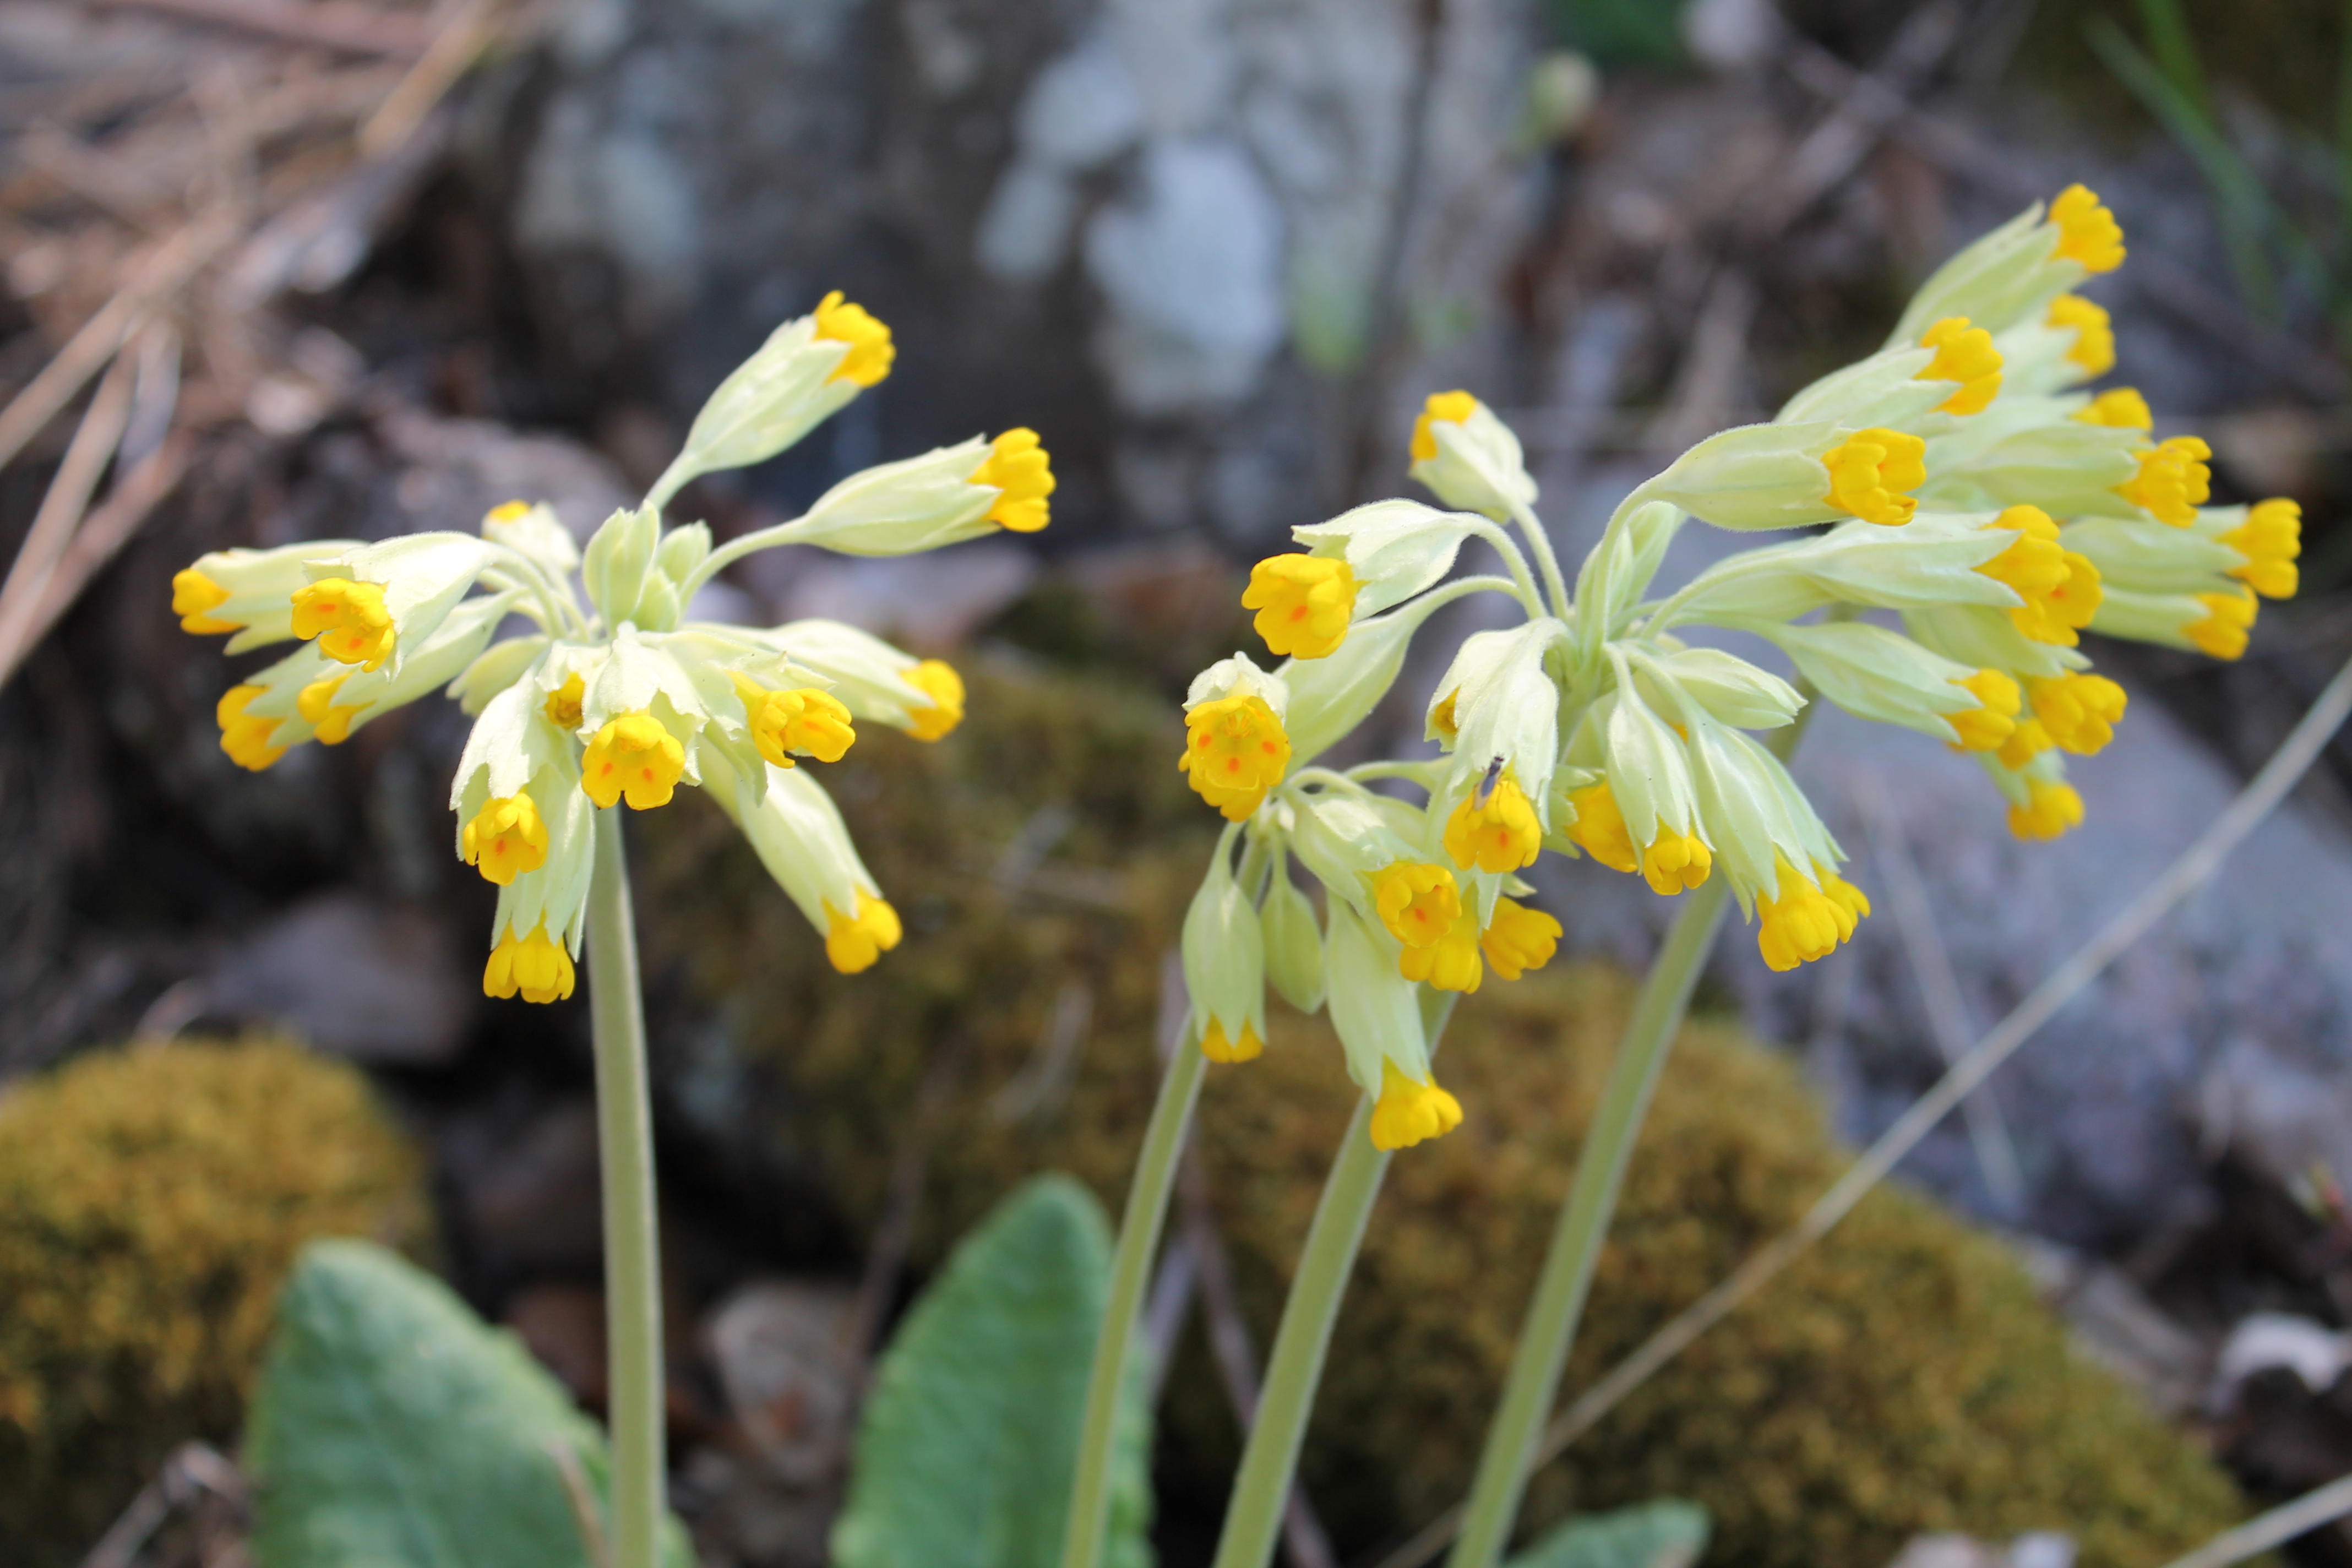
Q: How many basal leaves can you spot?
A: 3